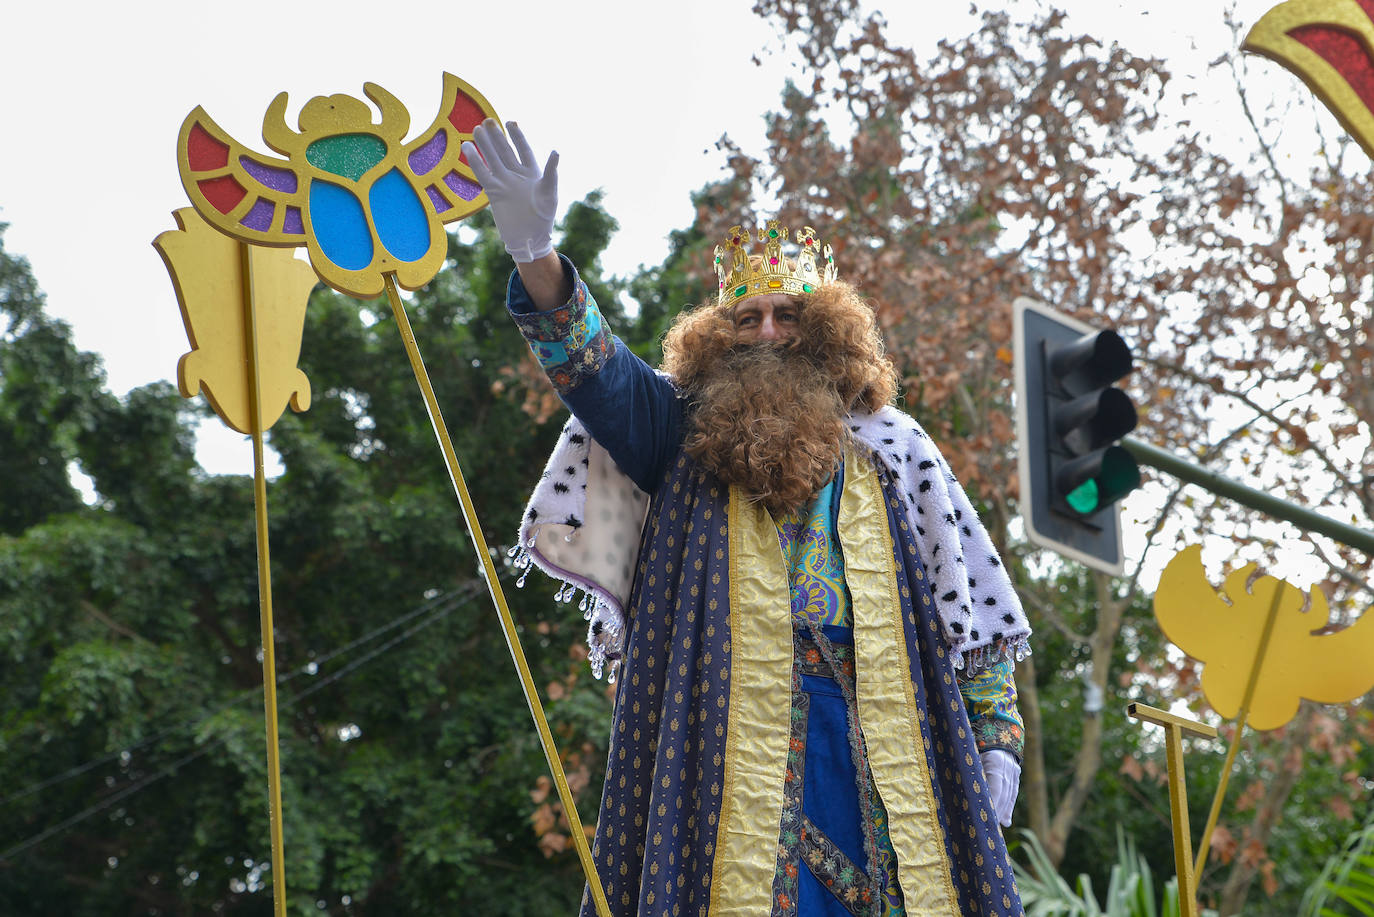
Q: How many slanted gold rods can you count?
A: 2